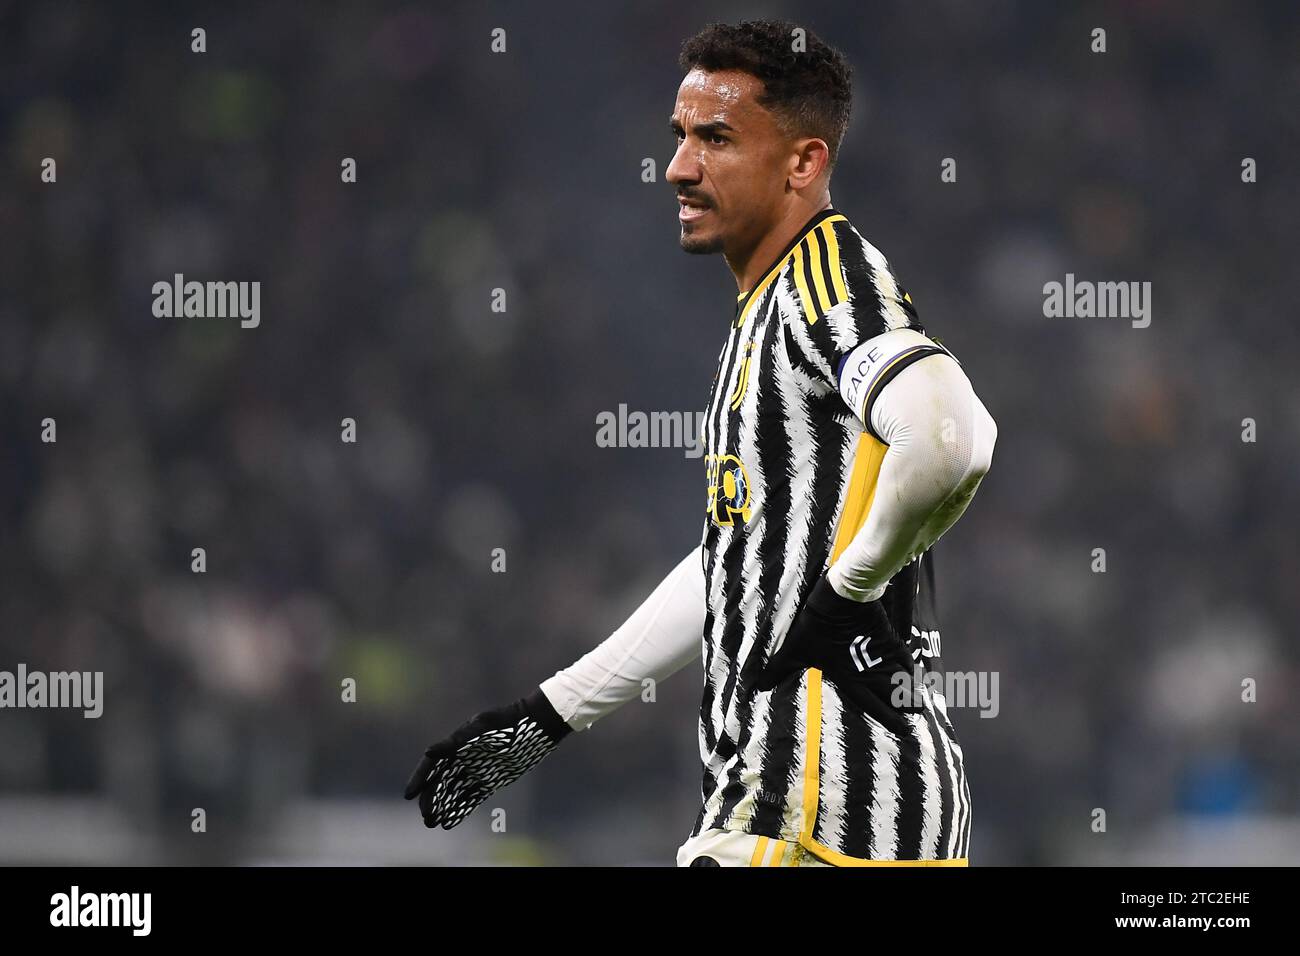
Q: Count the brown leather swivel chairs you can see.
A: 0